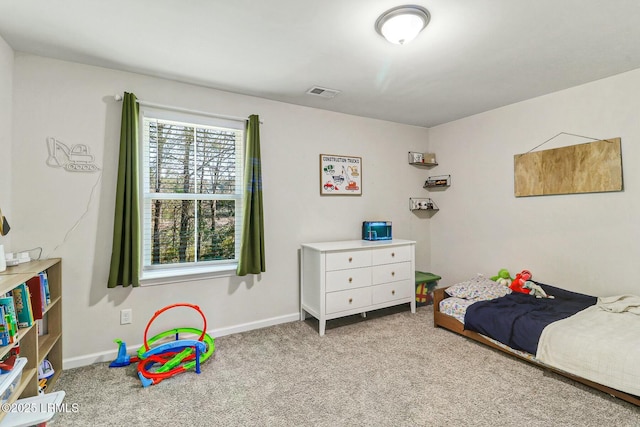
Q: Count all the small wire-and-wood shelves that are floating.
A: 3